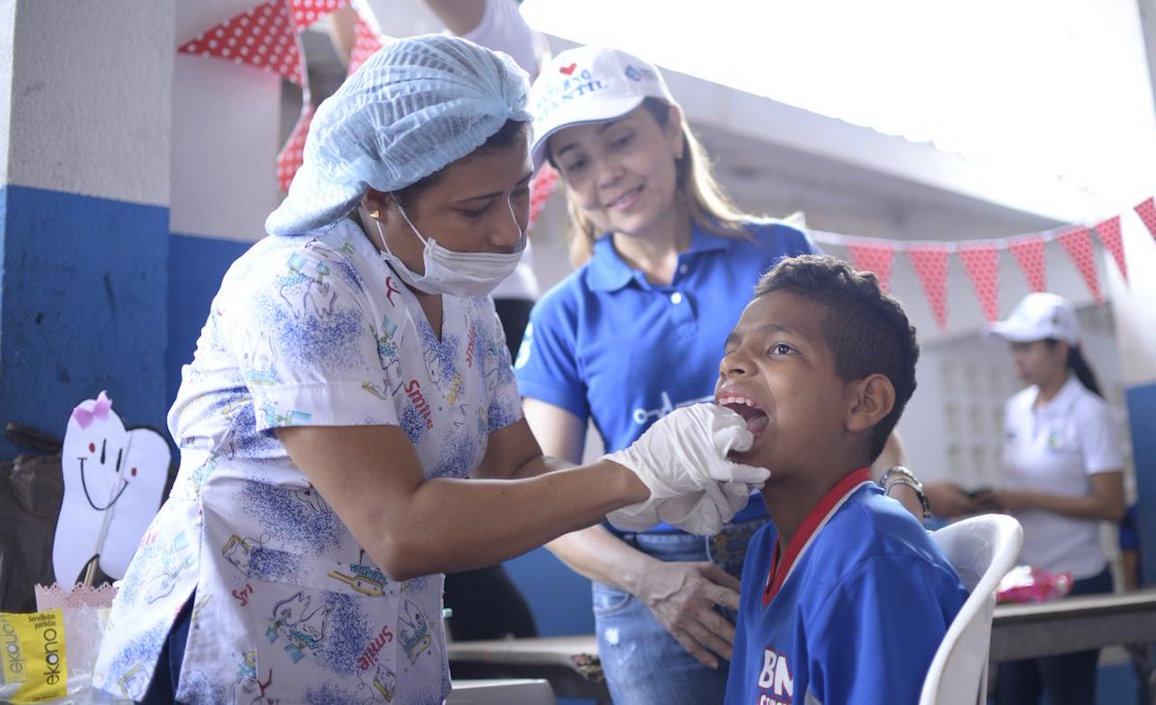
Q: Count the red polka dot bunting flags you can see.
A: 12